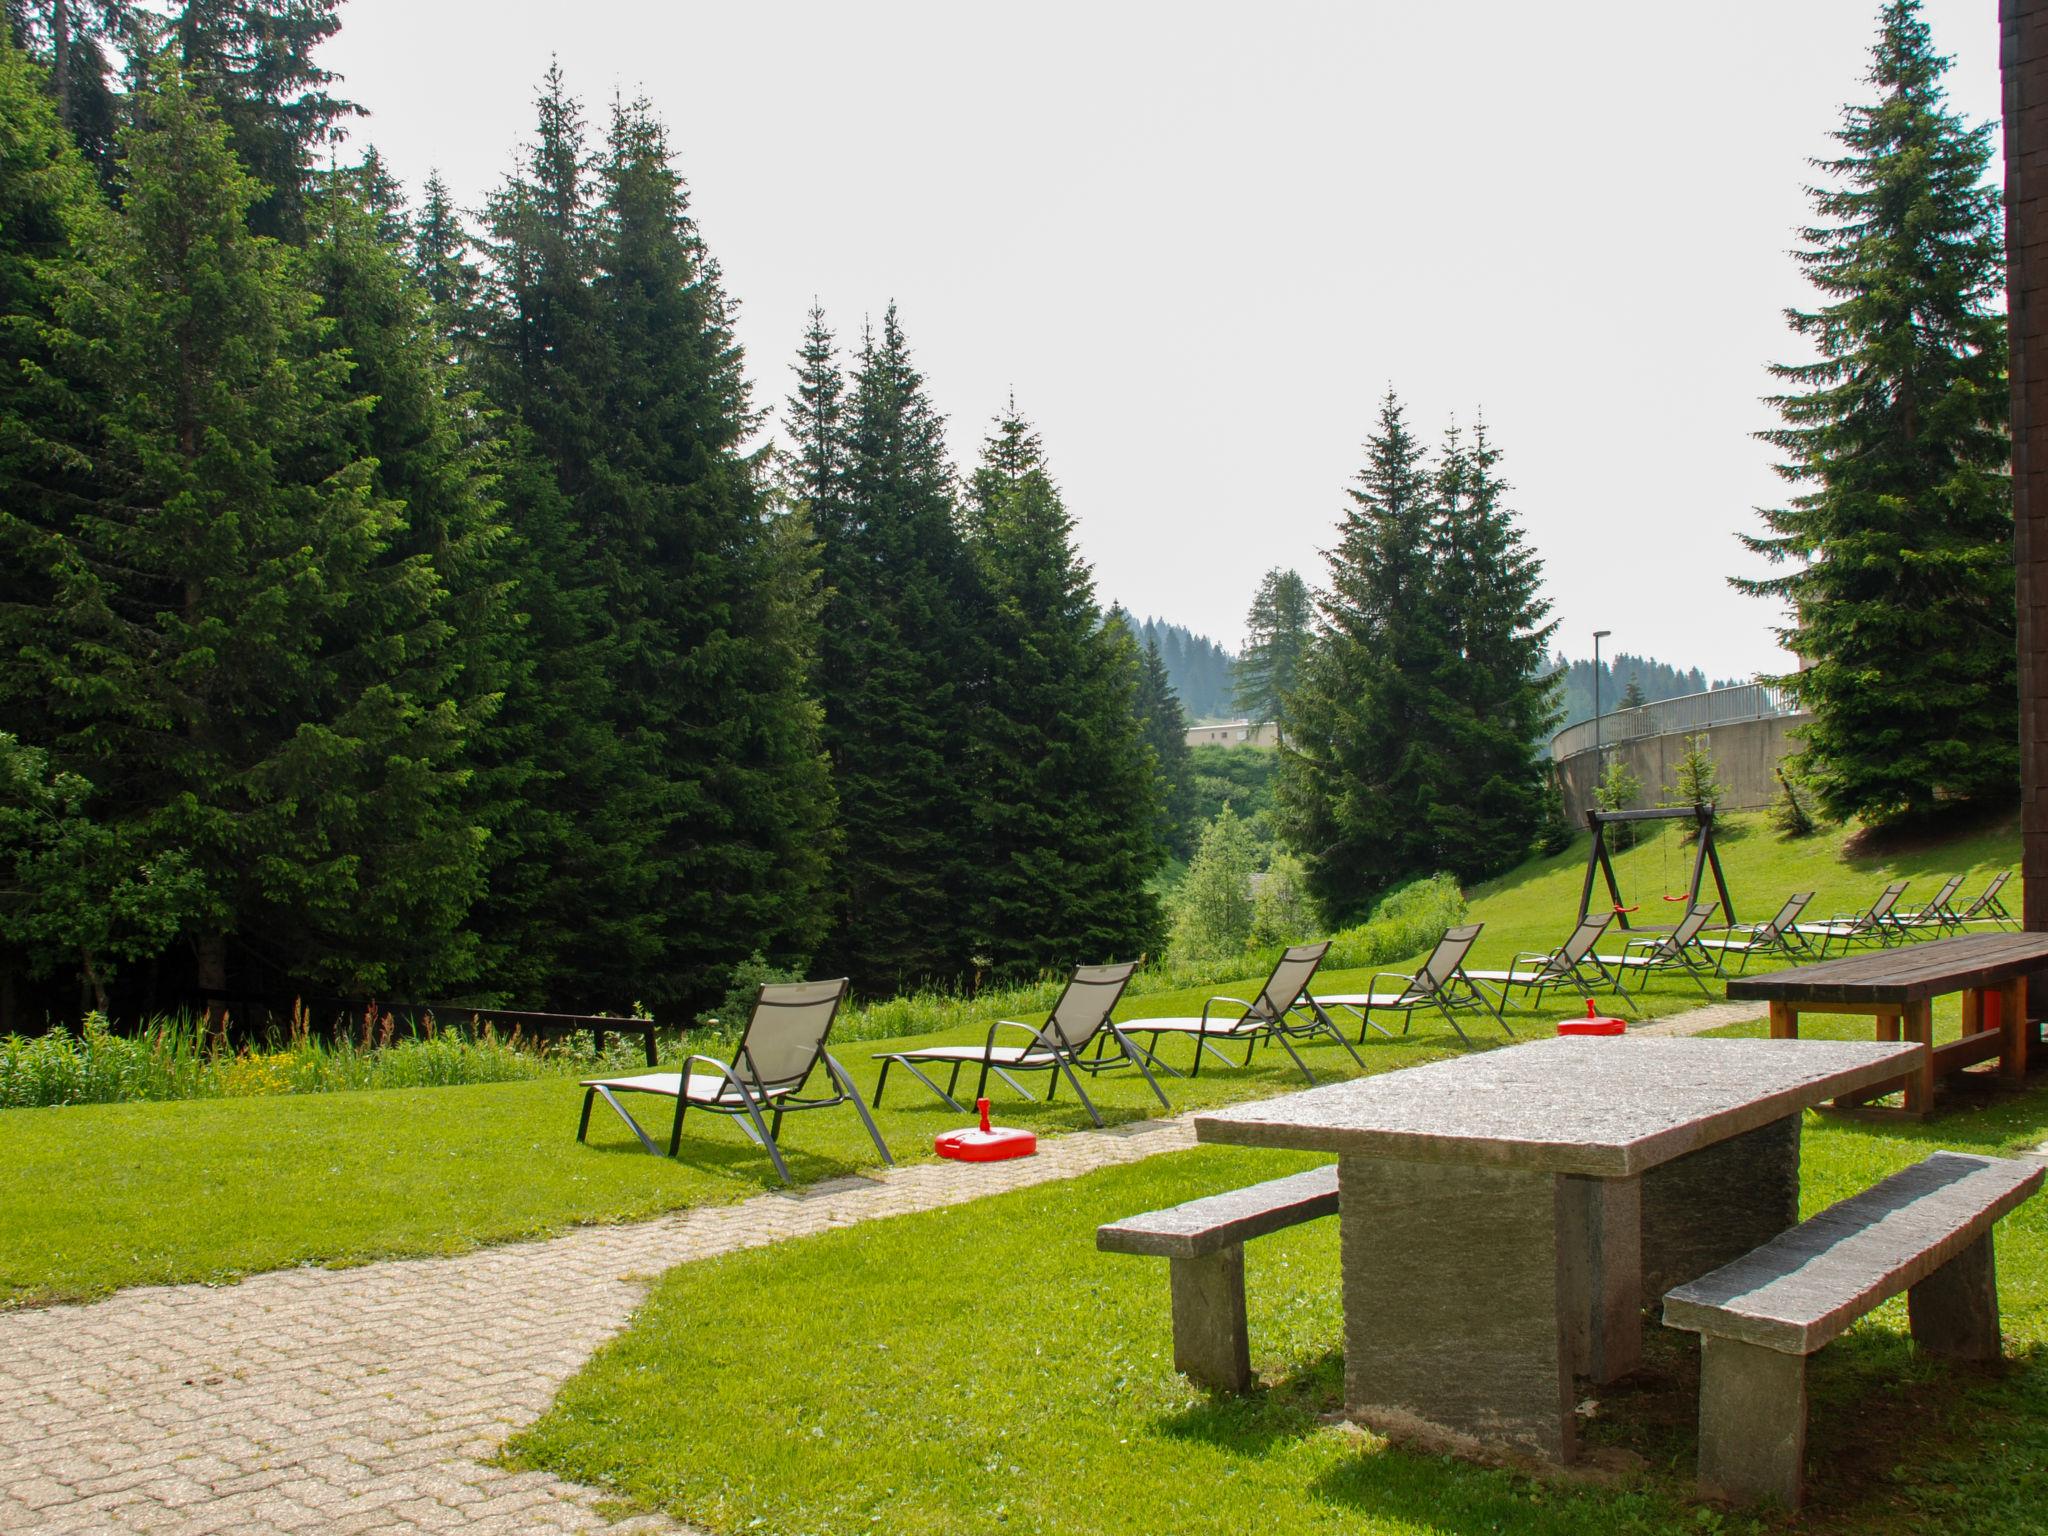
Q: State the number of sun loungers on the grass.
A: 10